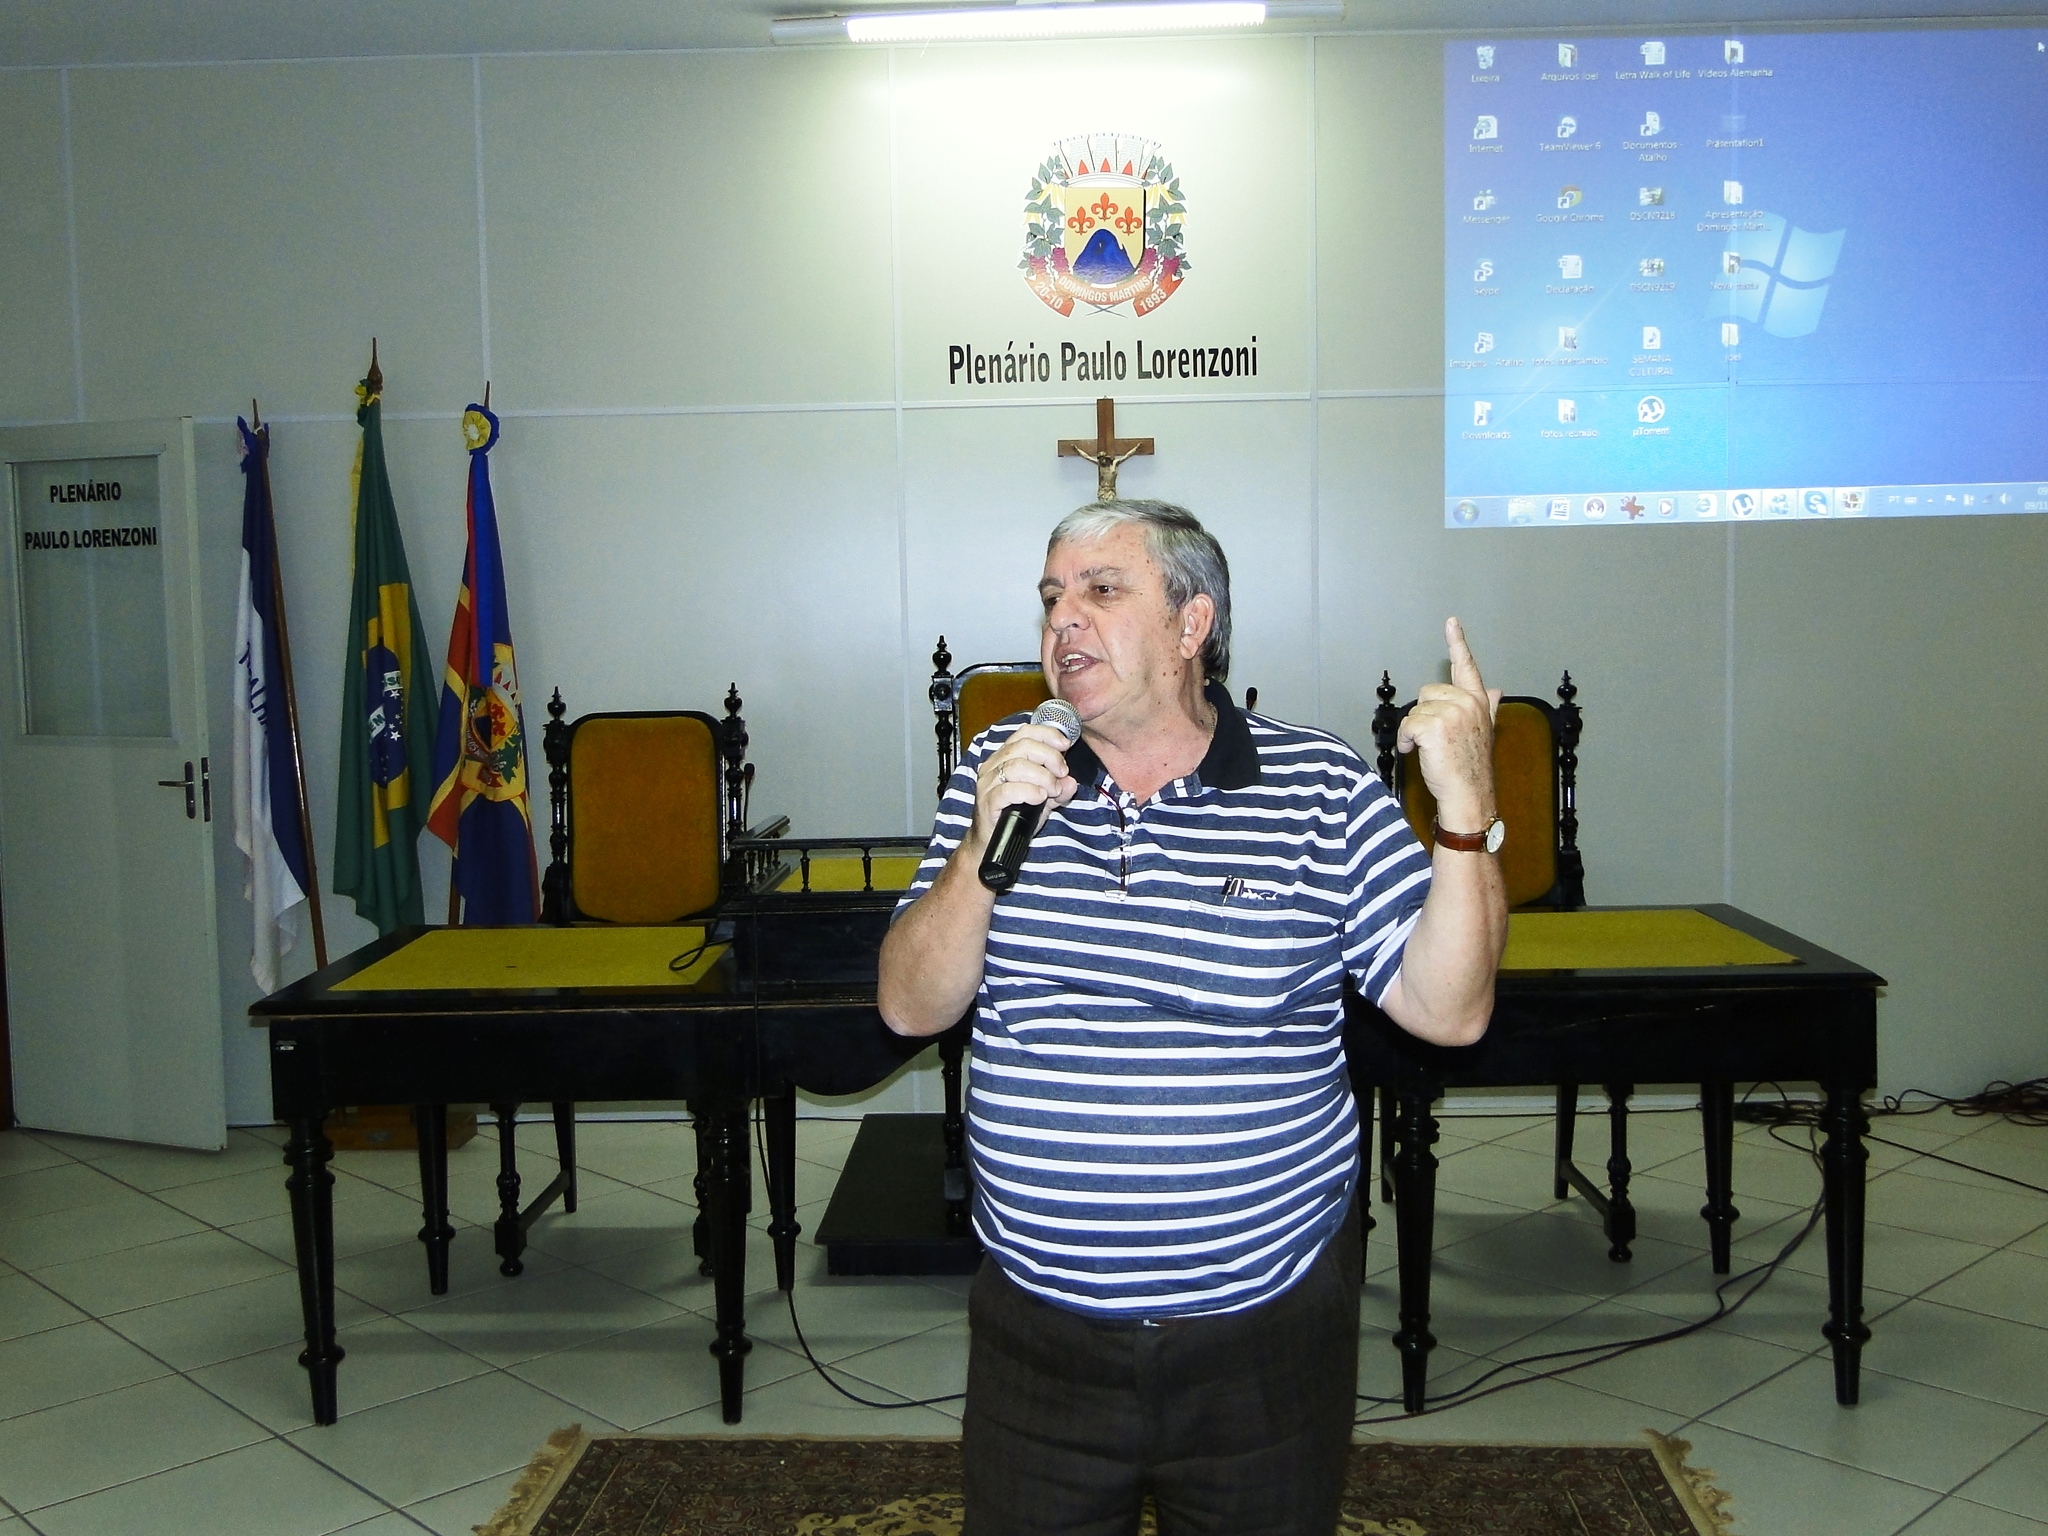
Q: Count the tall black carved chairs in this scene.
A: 3